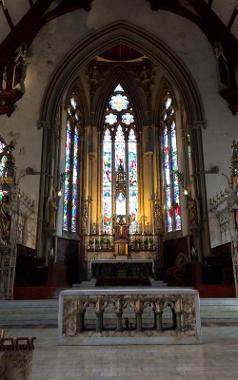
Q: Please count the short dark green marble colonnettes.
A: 6